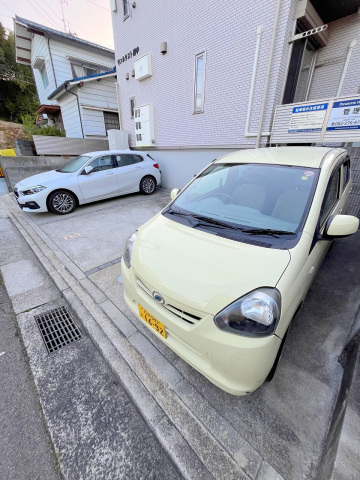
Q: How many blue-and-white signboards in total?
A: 2